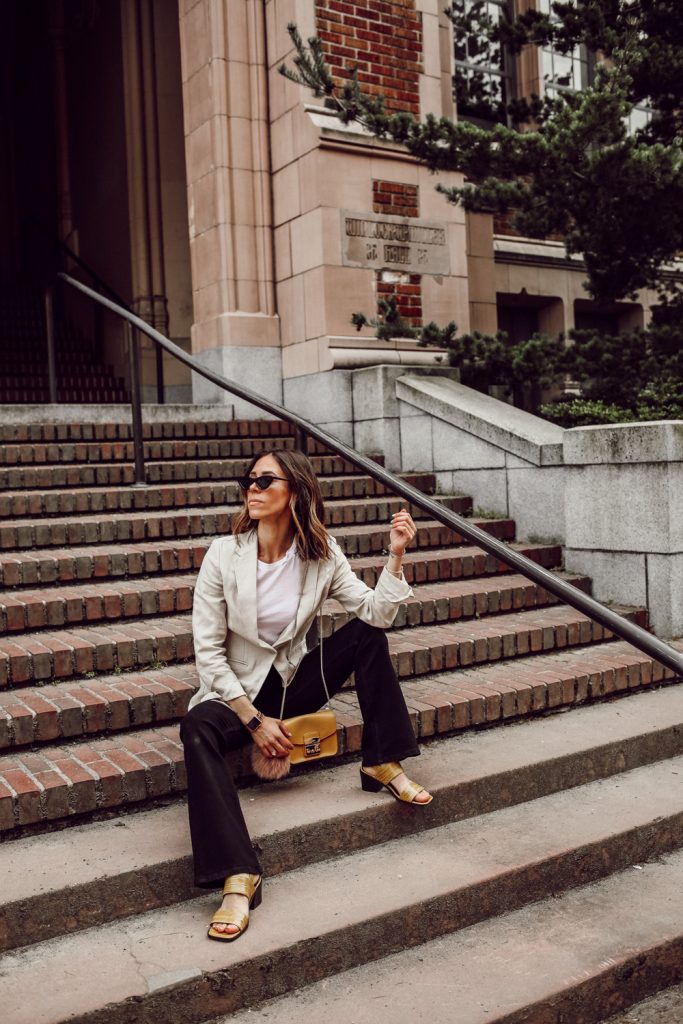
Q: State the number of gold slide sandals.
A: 2